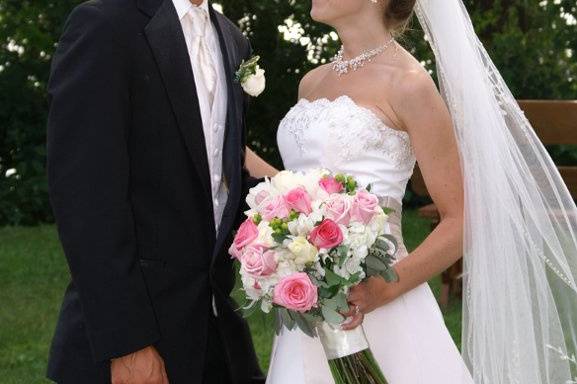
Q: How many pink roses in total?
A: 9